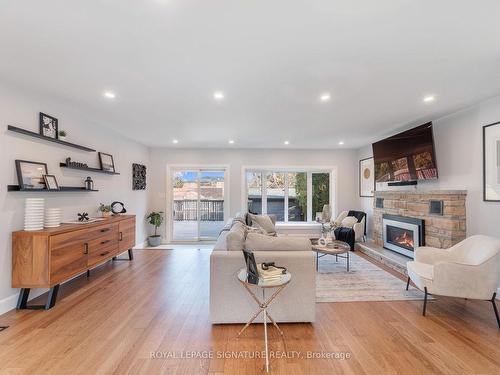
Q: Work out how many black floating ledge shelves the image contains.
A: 3